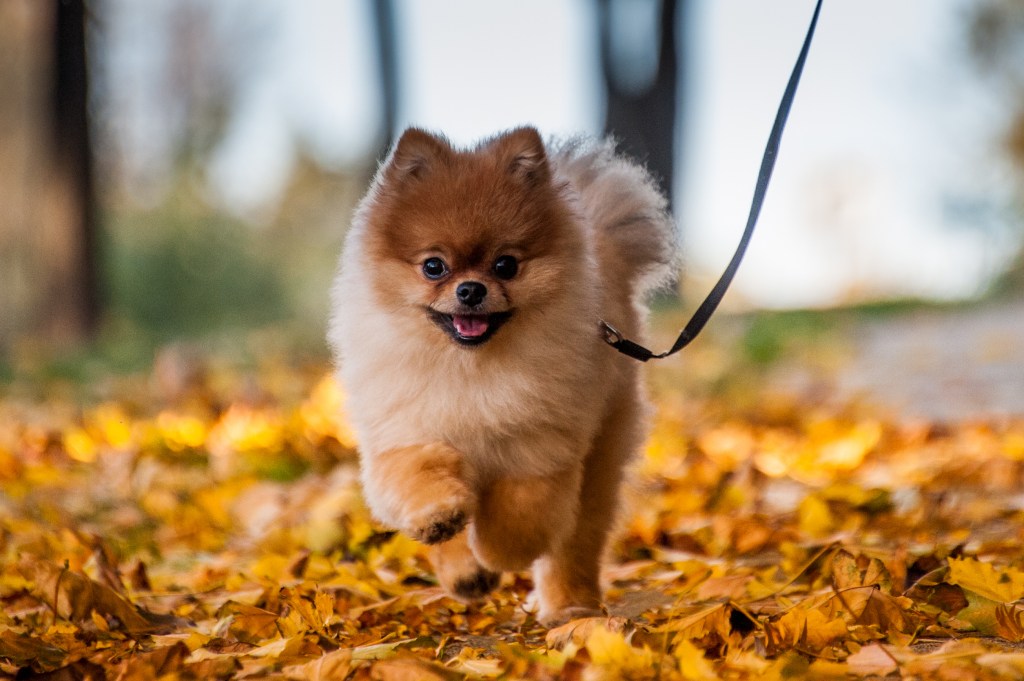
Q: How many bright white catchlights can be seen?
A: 2